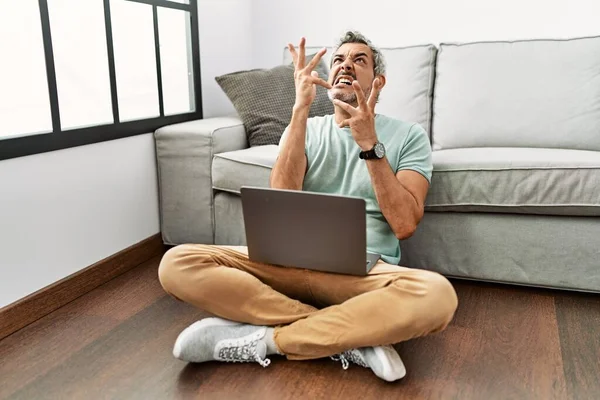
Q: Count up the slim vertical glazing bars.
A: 3